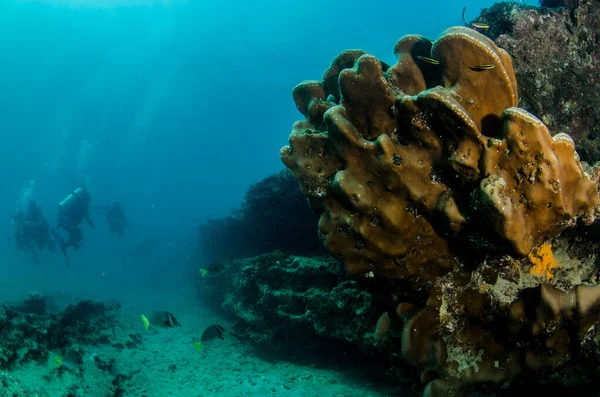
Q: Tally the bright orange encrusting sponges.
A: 1